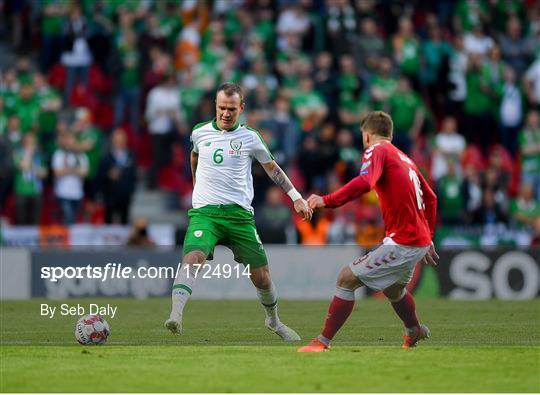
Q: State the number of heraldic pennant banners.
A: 0